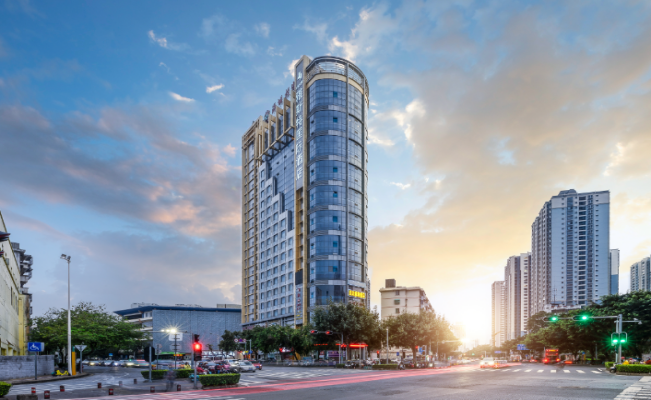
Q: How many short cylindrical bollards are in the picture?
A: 9